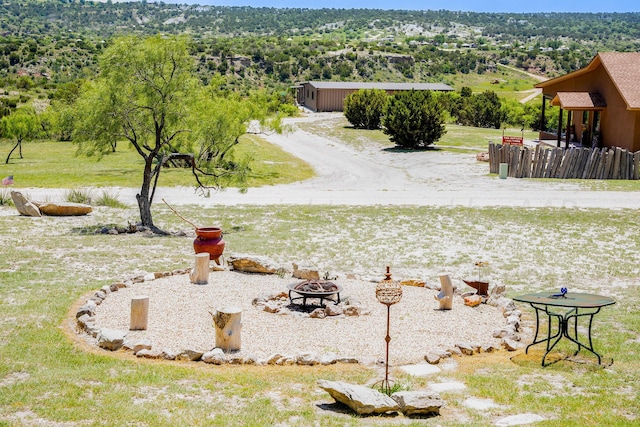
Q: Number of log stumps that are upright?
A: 4